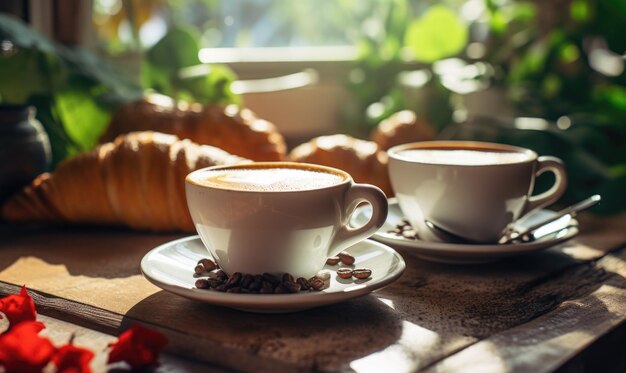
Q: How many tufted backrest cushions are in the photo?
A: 0